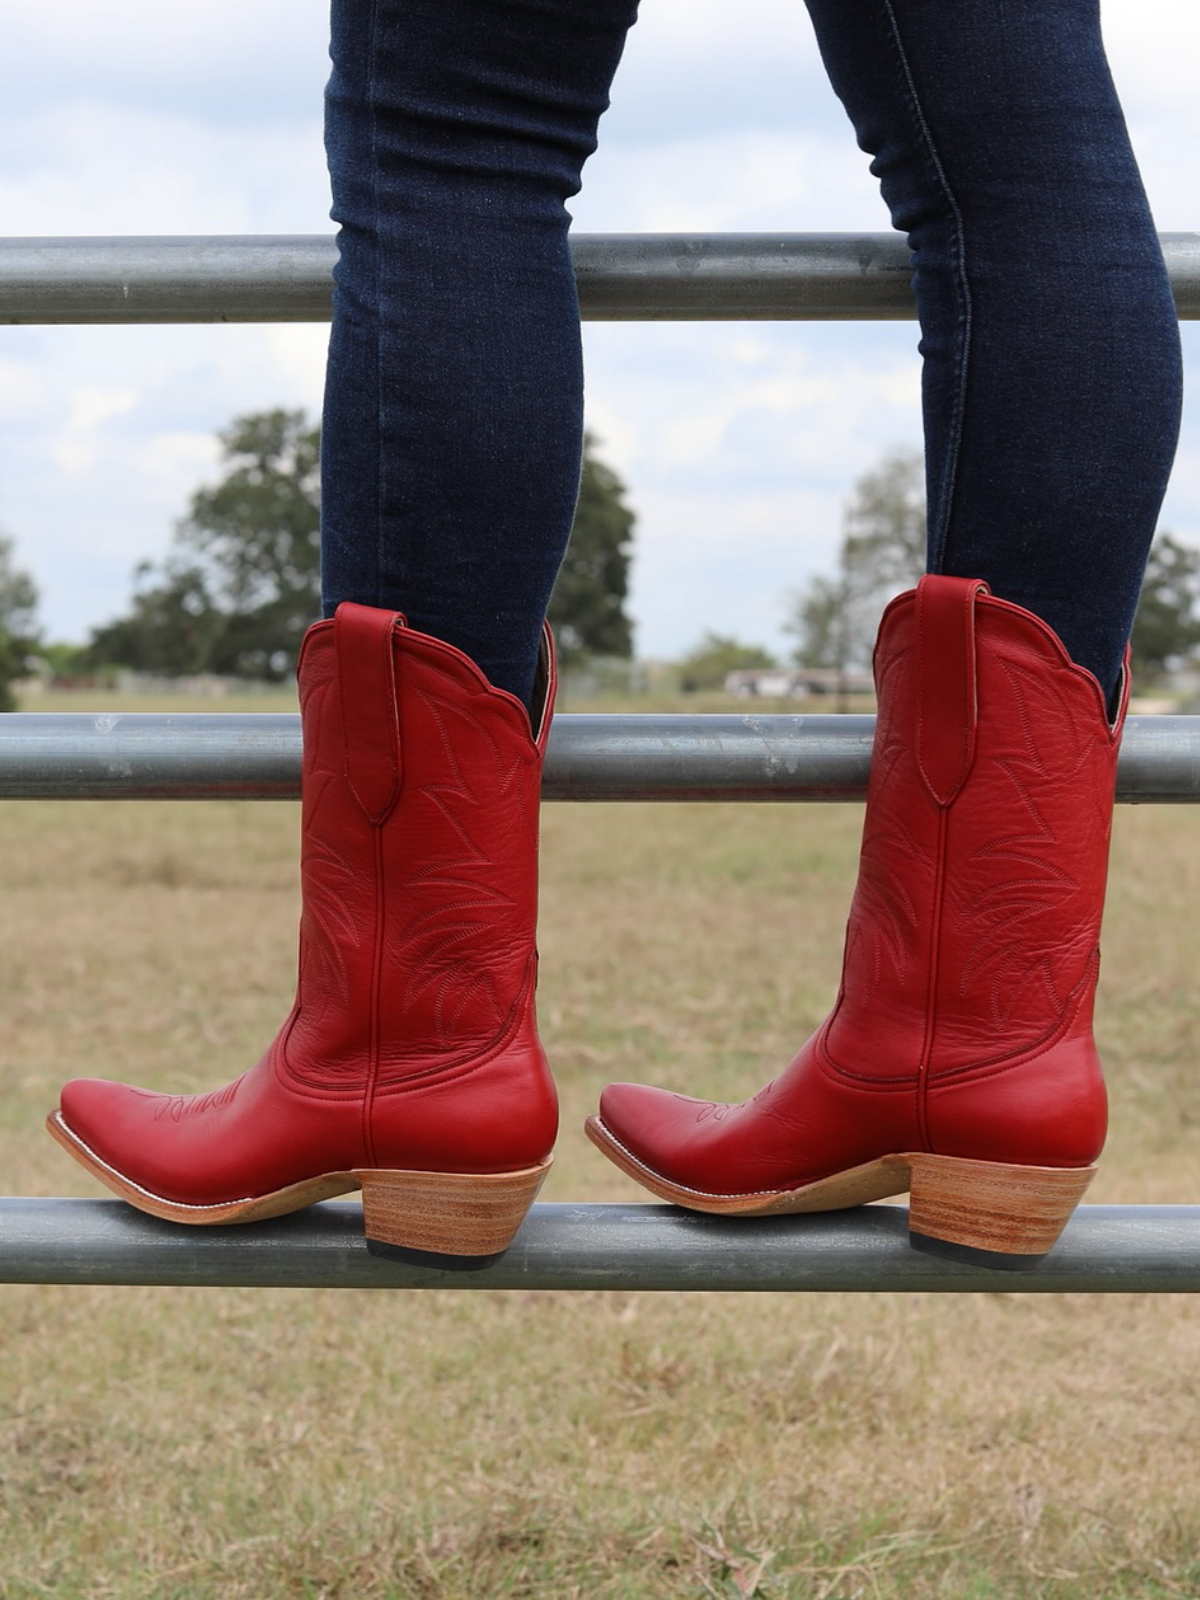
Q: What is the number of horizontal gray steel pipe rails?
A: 3